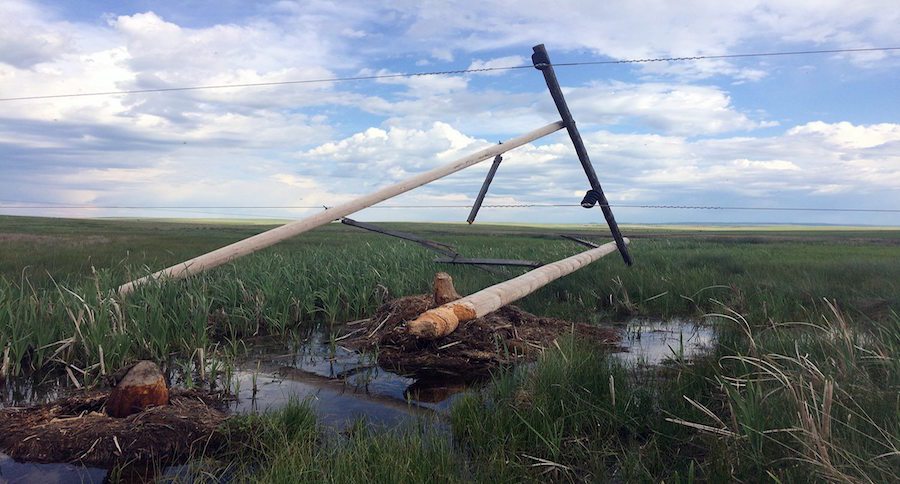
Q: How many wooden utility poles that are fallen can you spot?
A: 2